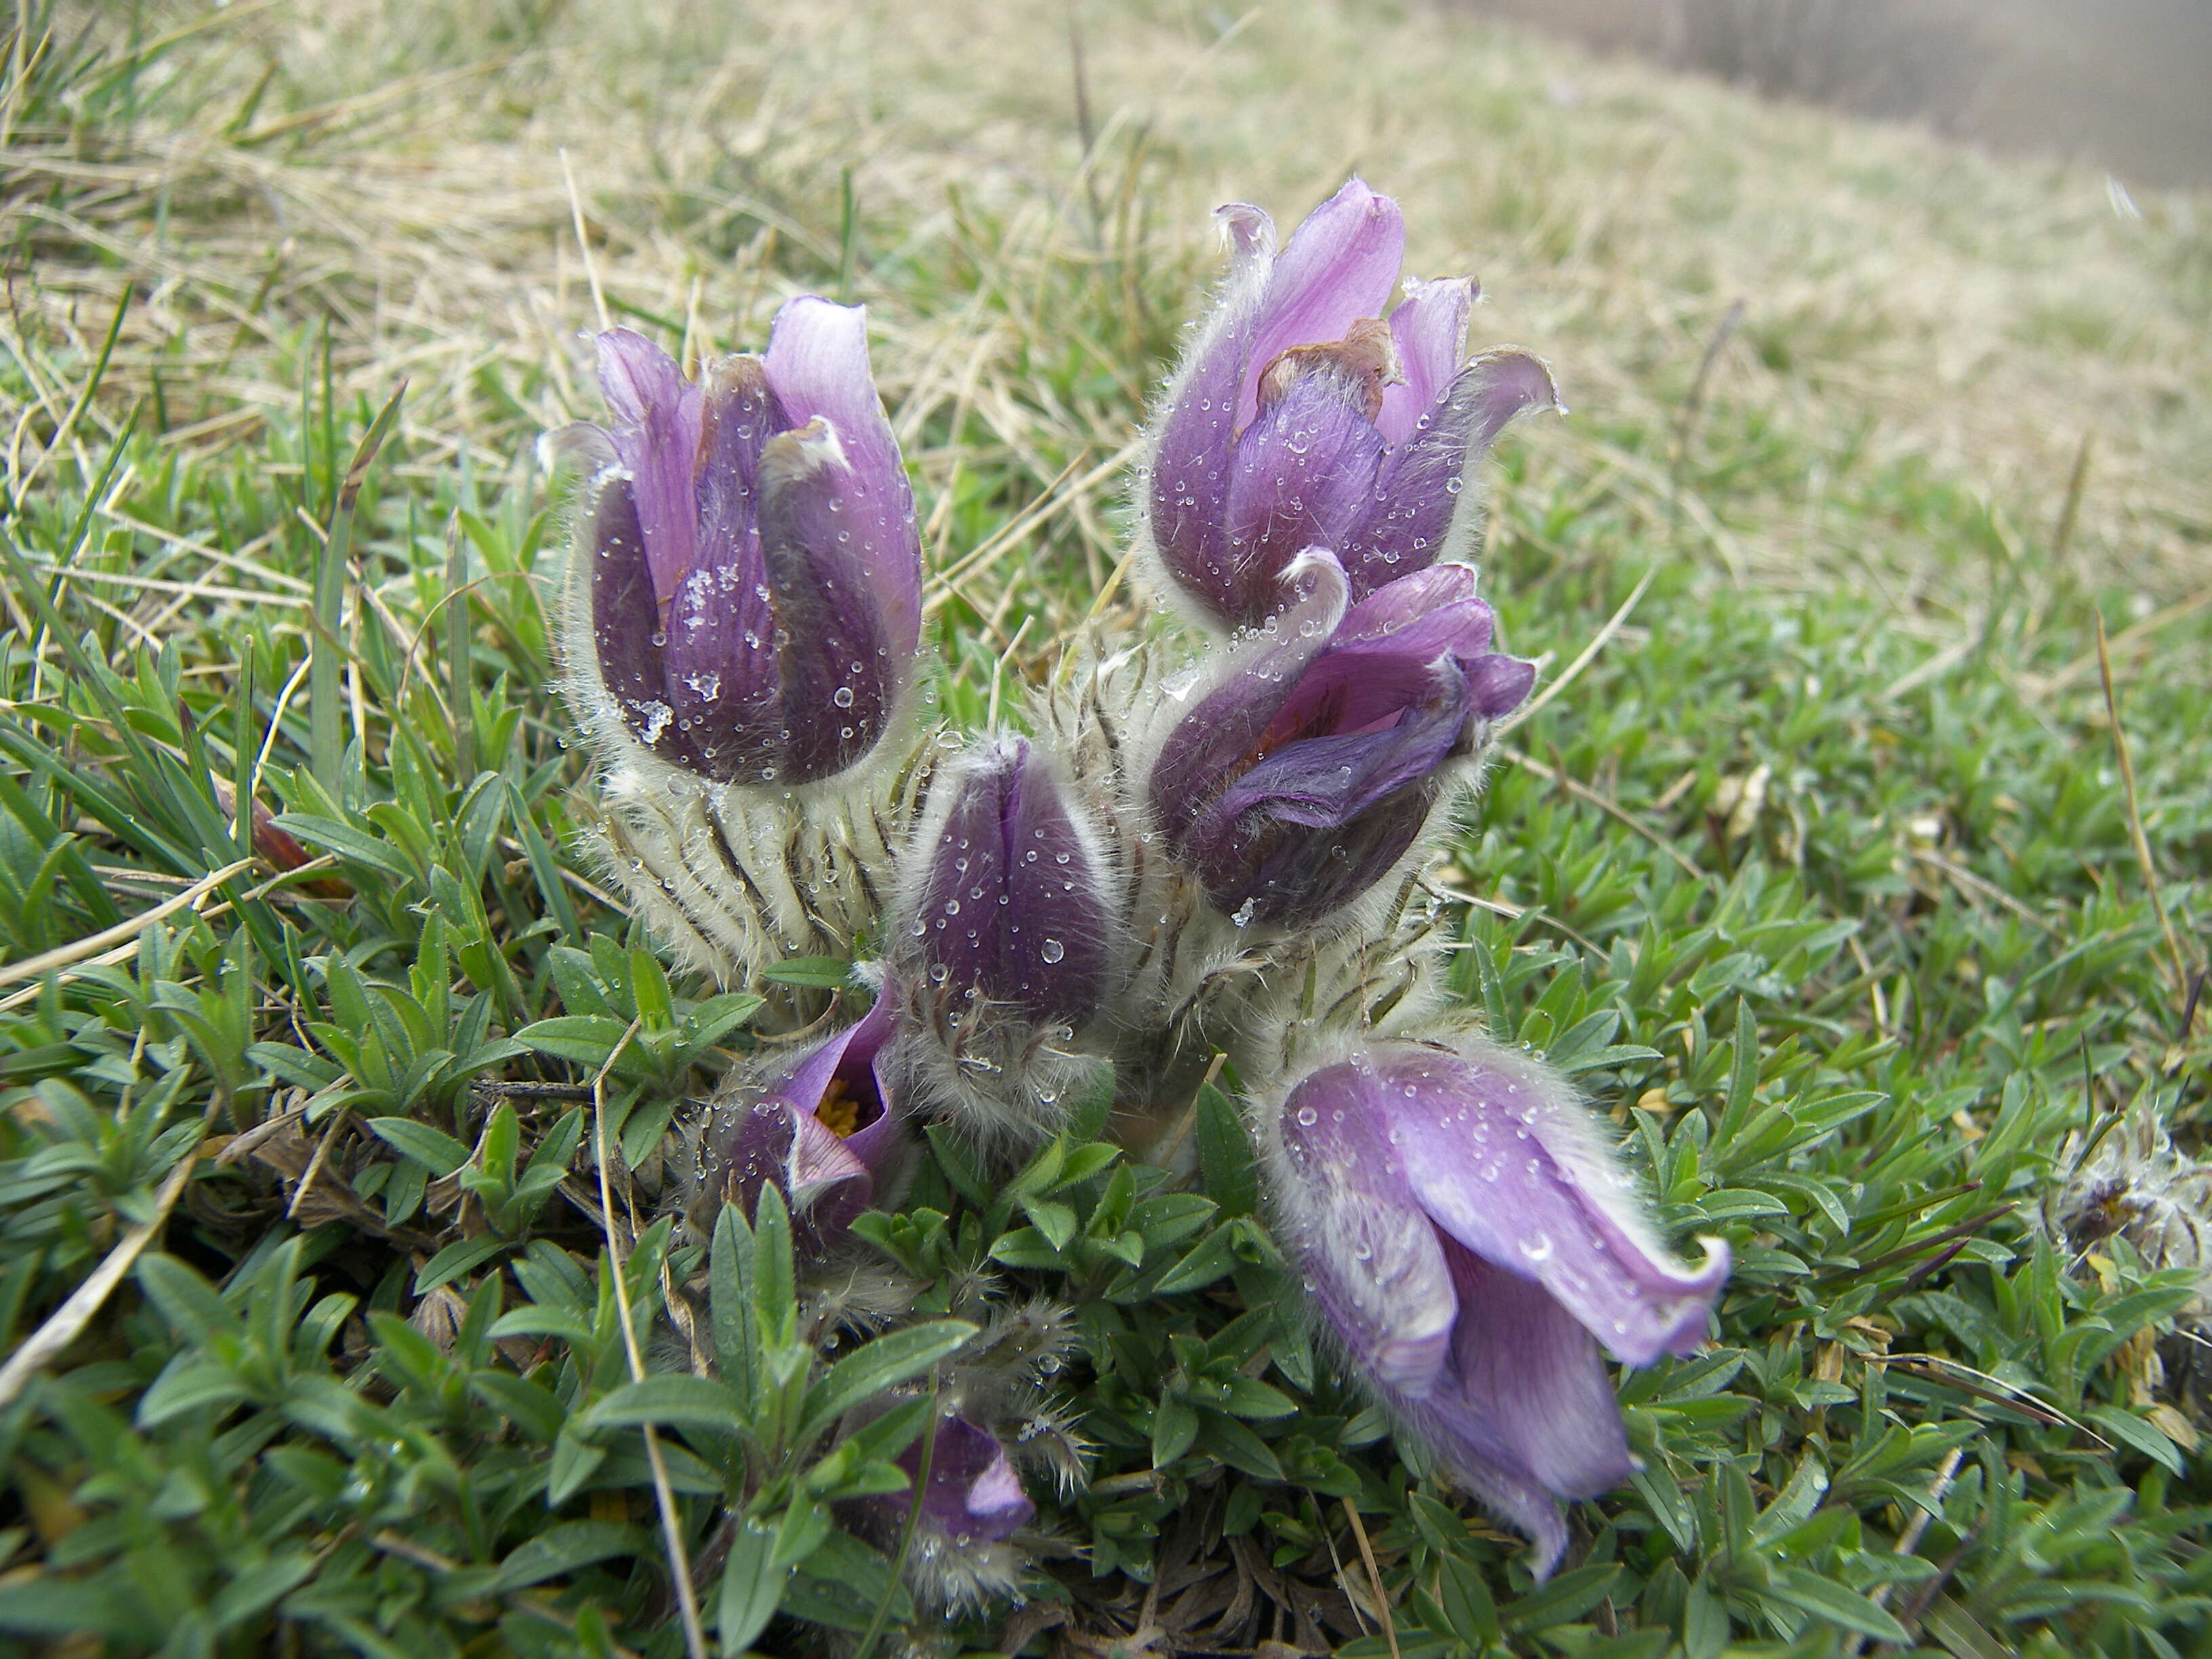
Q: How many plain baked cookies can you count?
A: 0